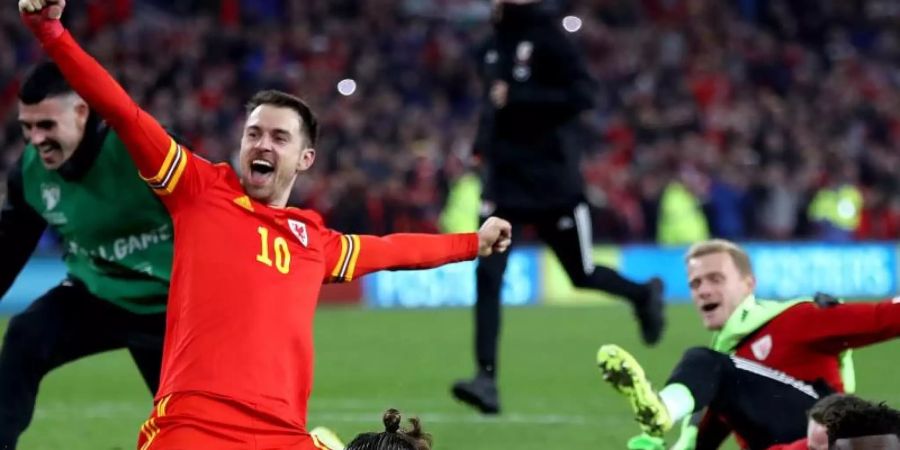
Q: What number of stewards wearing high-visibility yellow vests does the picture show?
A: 3